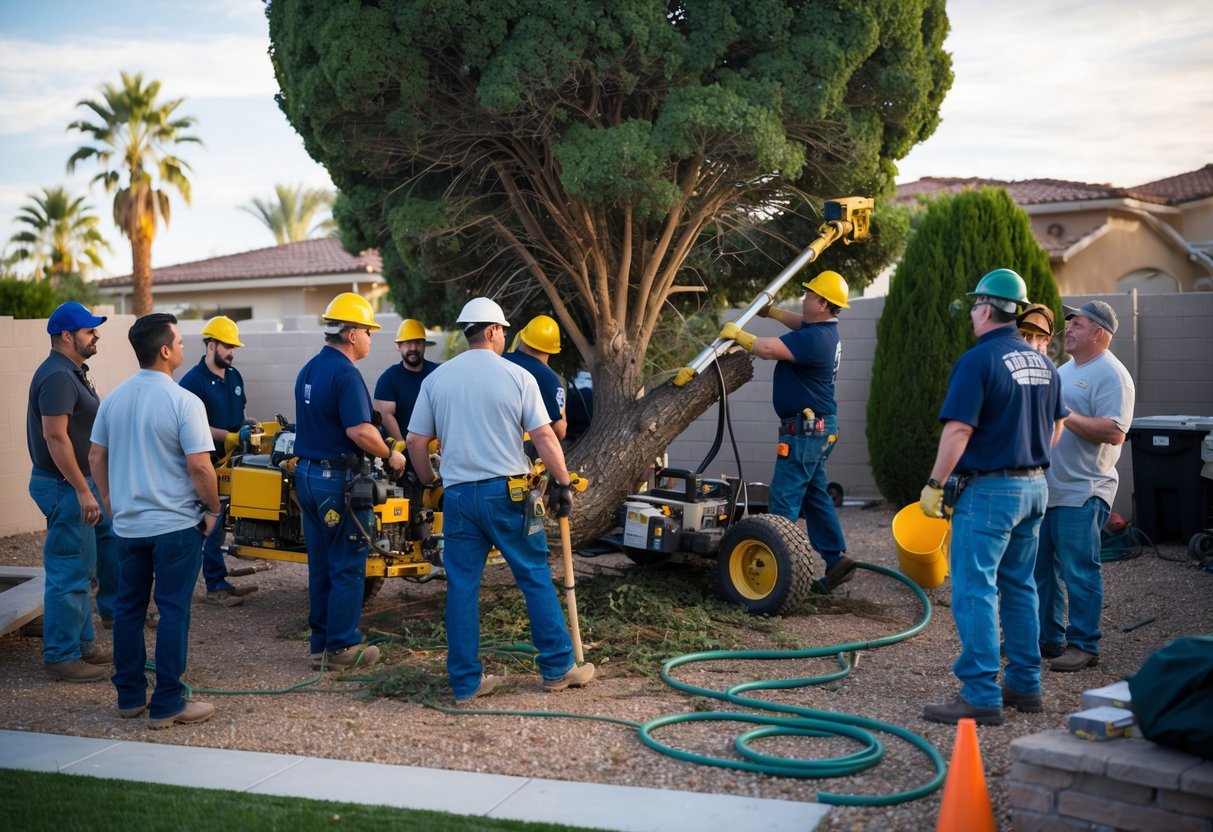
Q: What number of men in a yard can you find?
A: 11